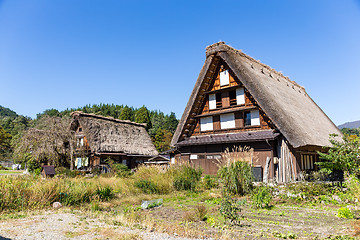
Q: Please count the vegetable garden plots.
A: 1